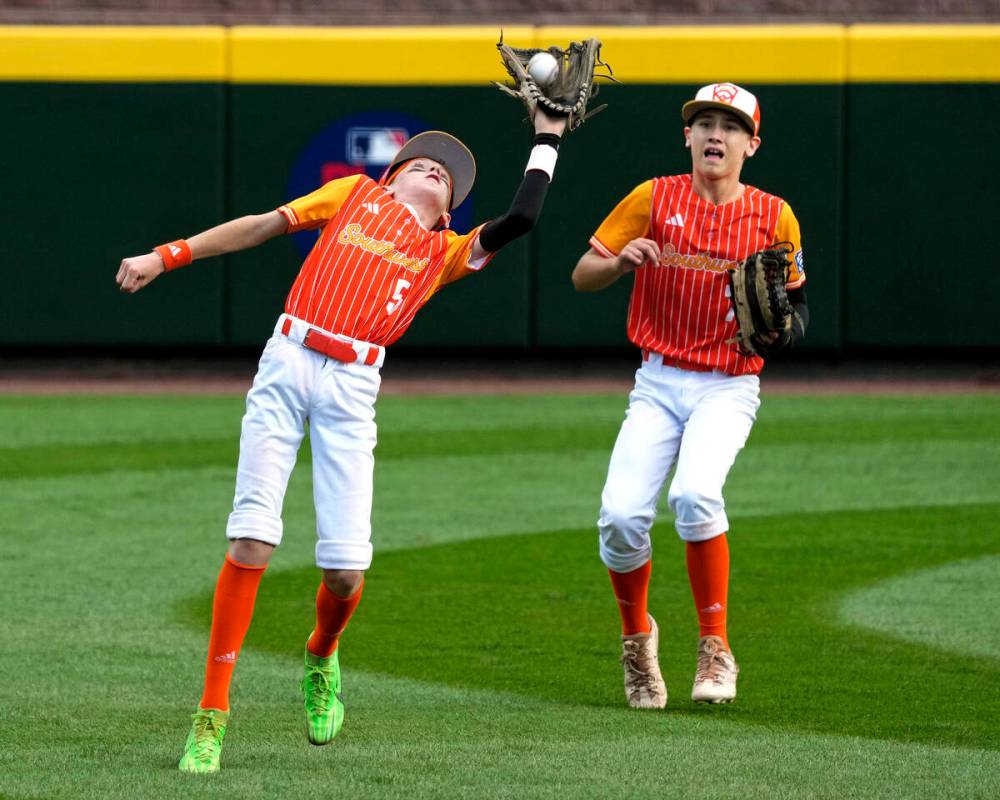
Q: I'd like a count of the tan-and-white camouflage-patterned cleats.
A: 2